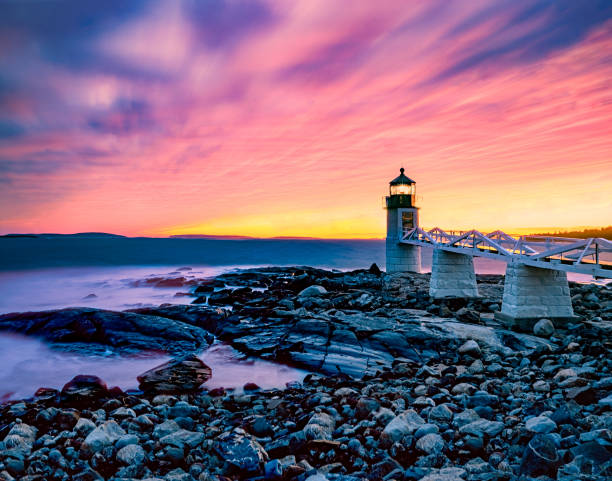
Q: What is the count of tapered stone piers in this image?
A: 2